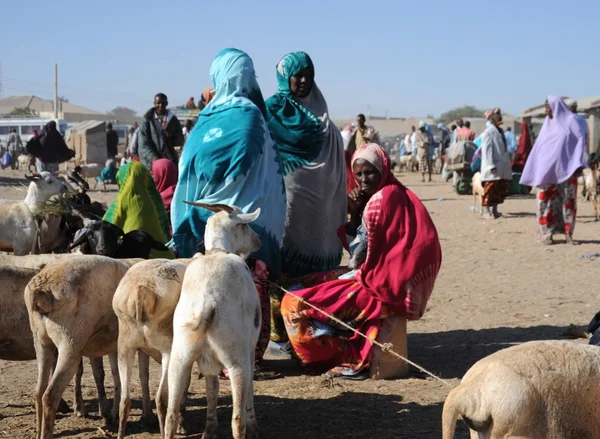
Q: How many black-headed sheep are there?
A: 2